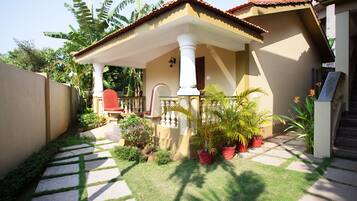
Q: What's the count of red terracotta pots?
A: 4